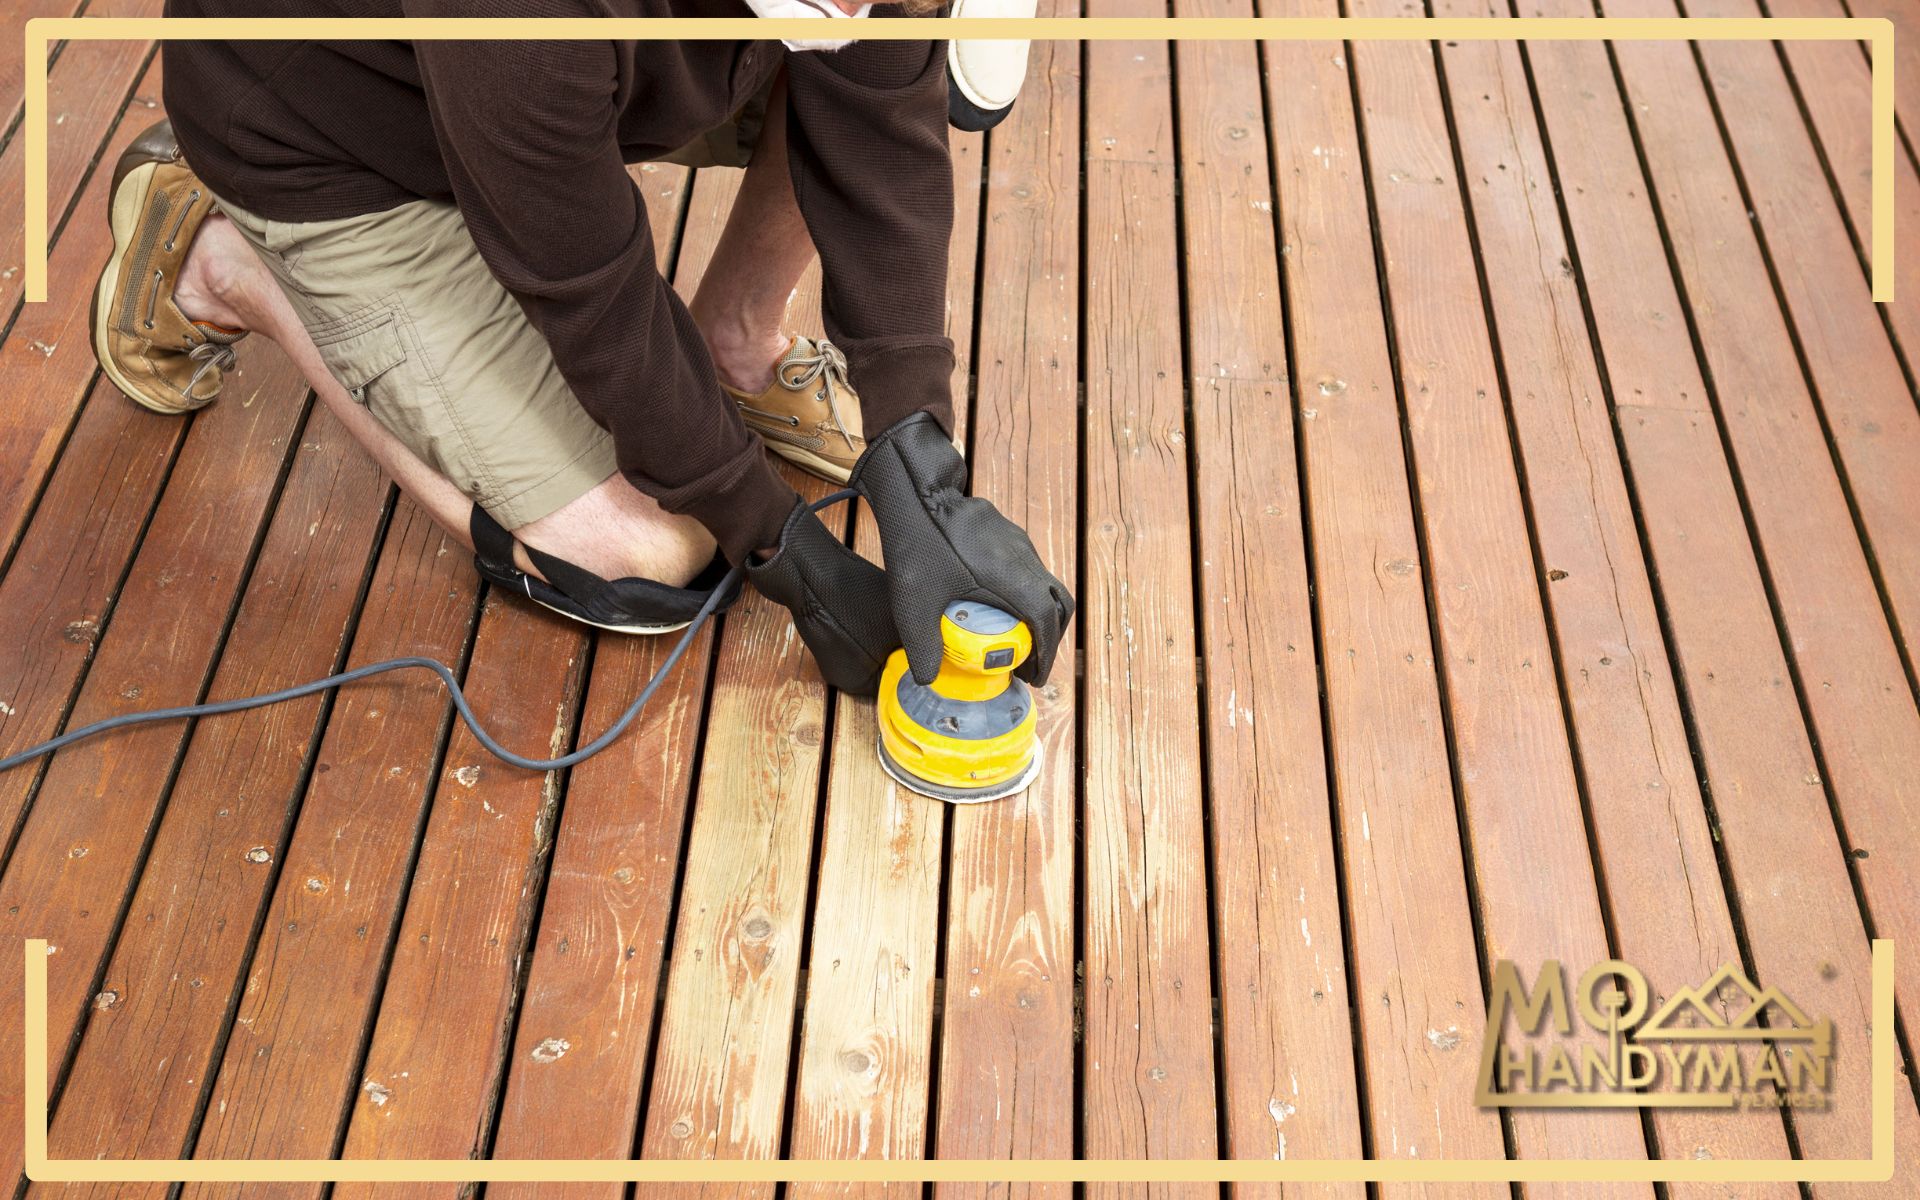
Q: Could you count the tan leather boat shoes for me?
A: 2